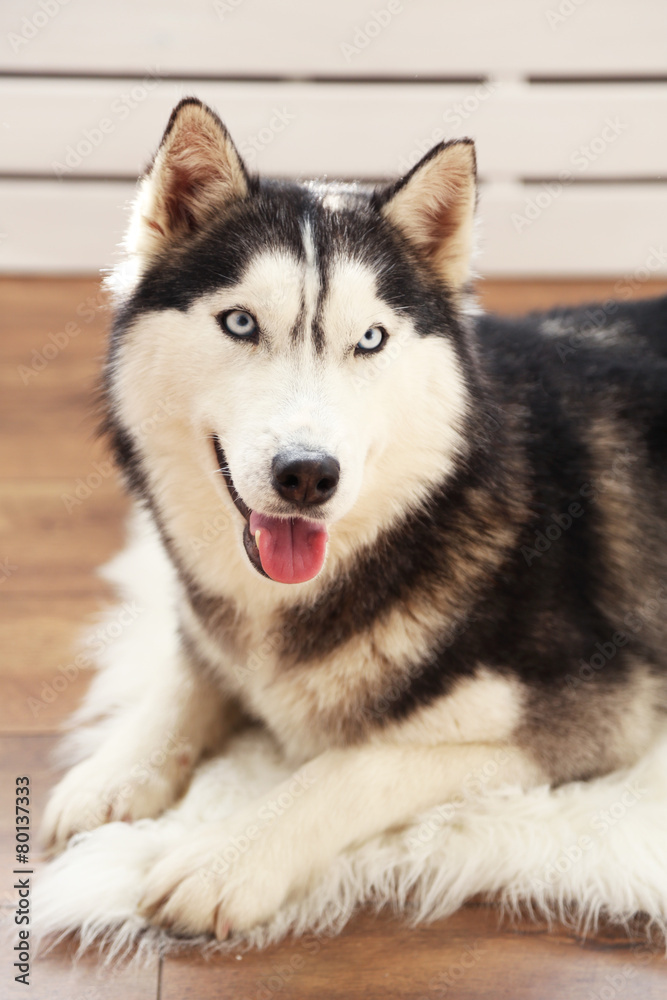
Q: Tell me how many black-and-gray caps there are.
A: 0